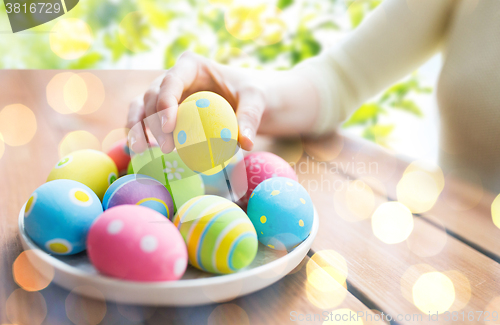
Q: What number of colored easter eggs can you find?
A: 11